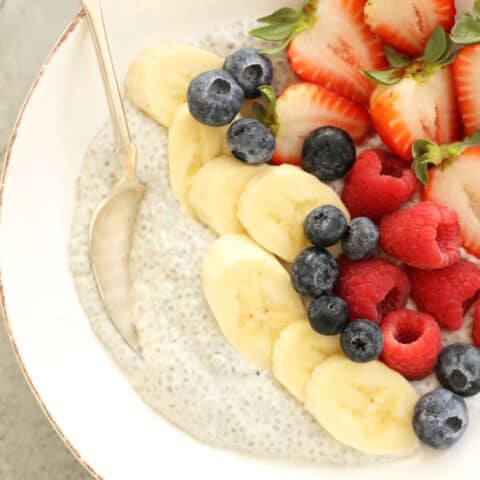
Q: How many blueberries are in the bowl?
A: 11